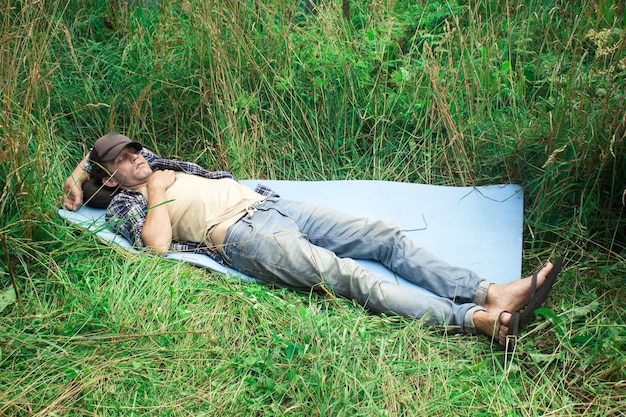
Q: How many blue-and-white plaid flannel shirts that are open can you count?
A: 1